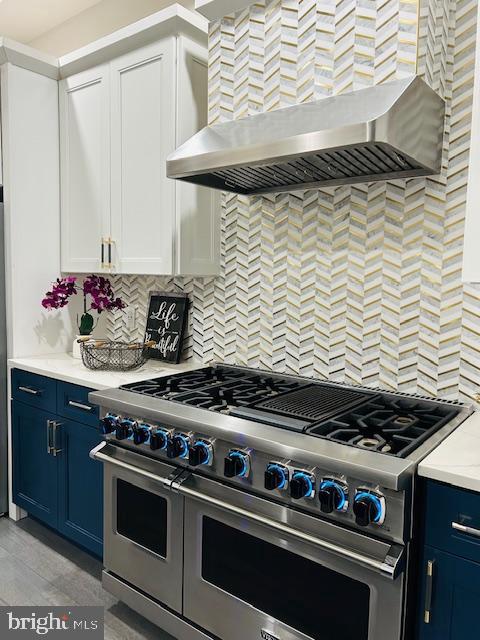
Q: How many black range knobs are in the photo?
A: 11